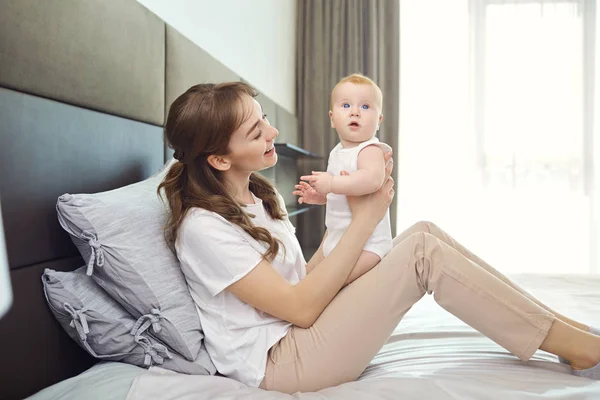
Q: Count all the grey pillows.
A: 2